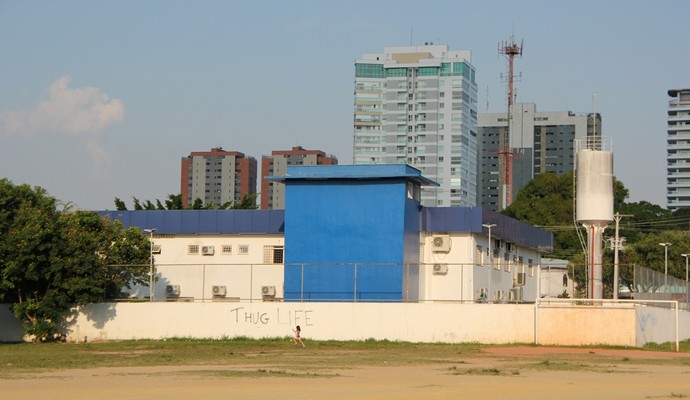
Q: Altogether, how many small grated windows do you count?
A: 3